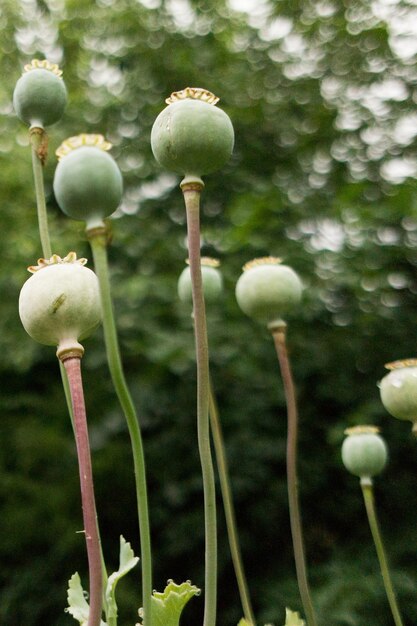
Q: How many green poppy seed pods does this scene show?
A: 8